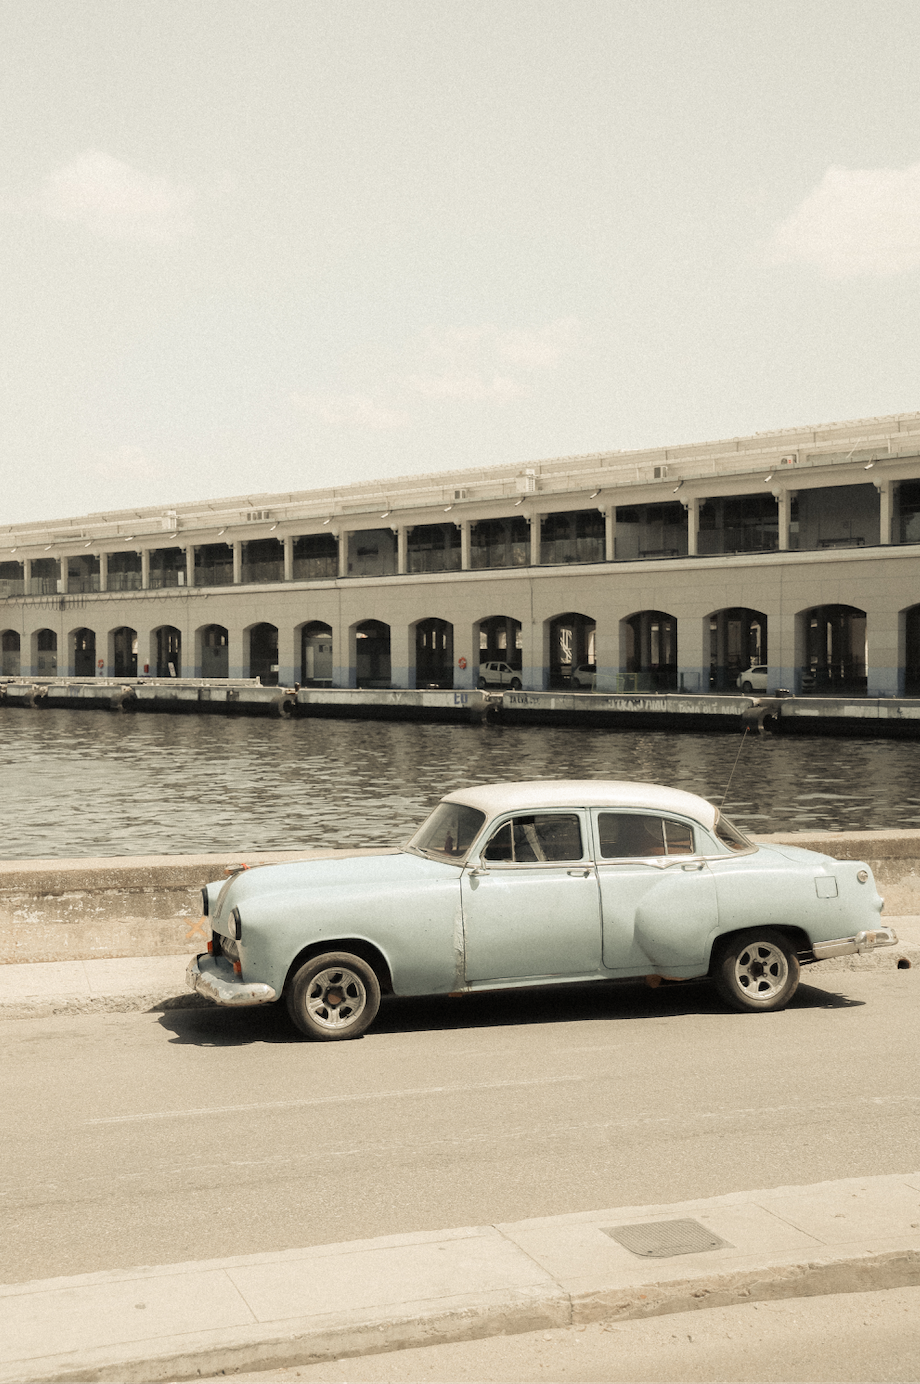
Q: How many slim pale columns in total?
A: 15